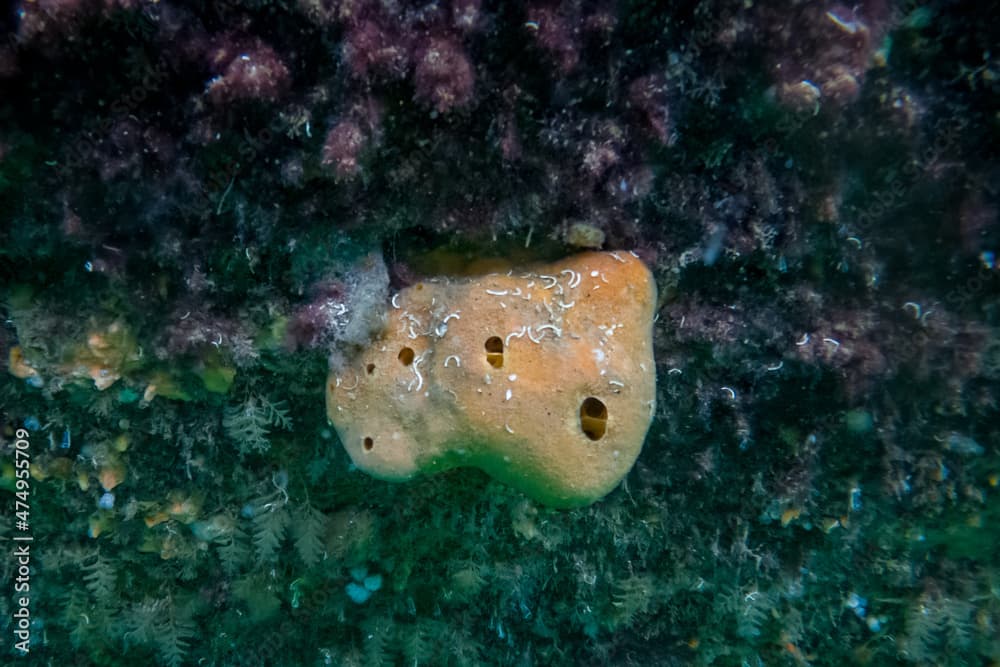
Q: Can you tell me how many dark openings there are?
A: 5